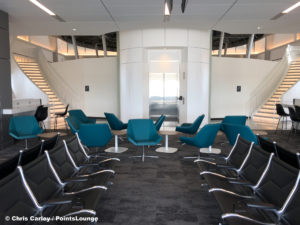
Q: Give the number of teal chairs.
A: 11